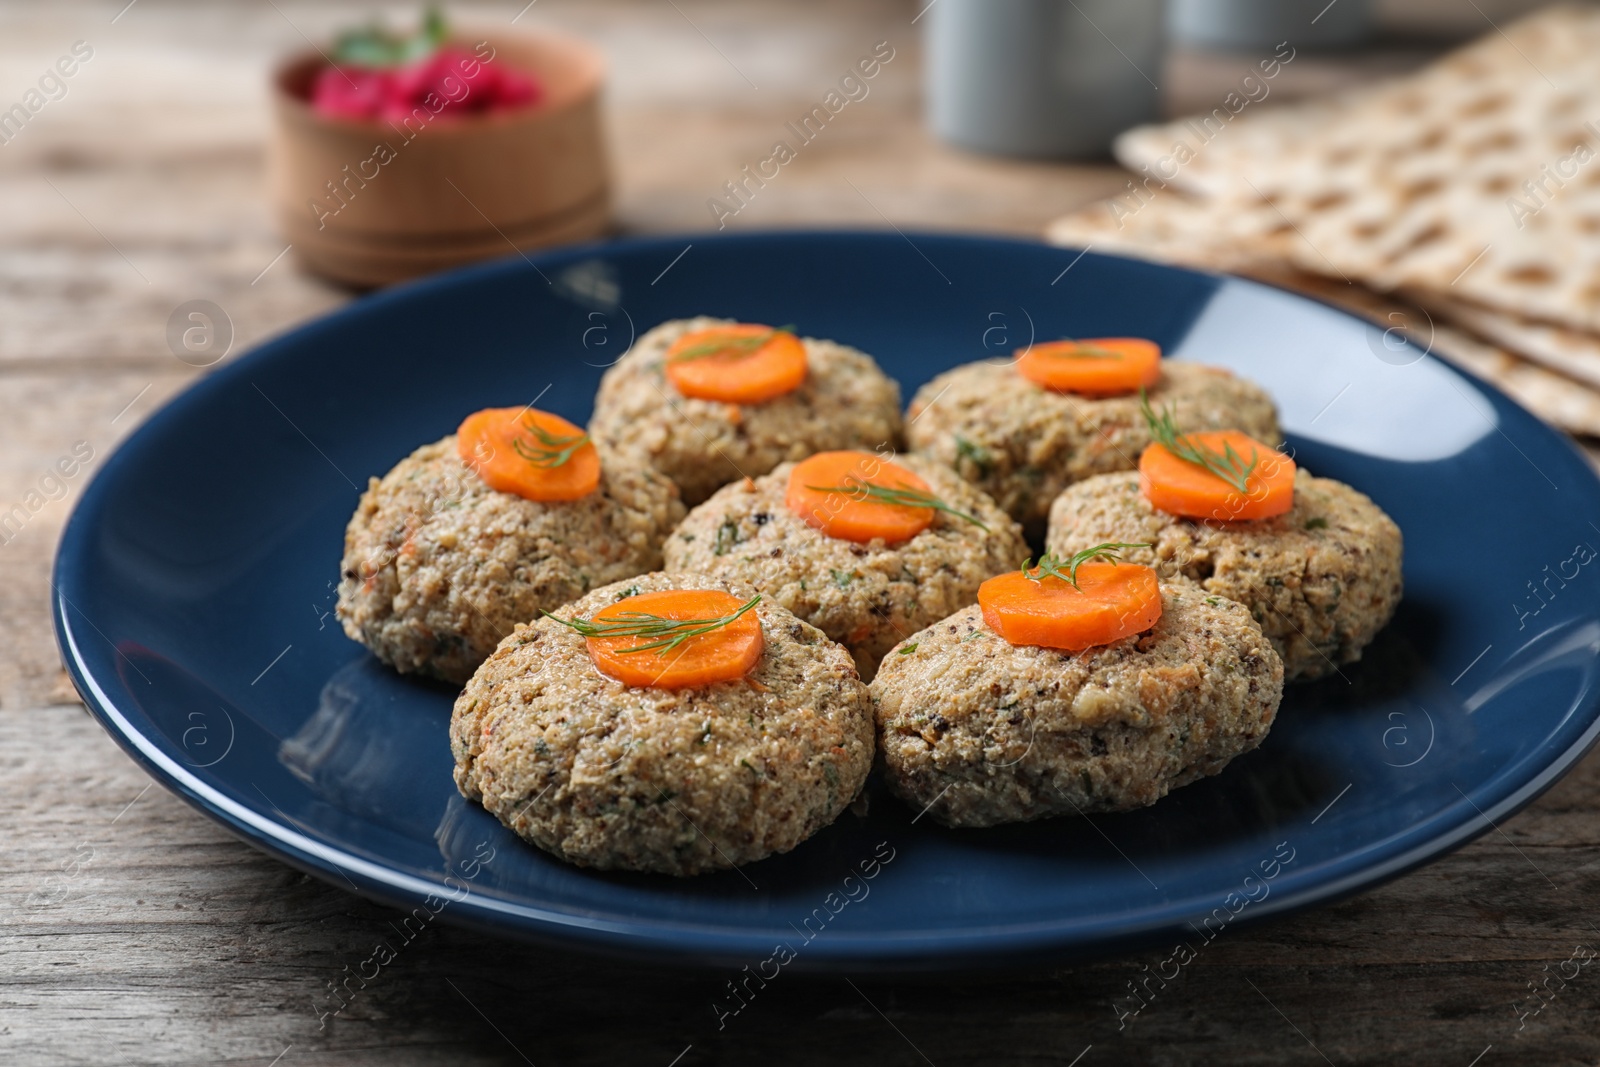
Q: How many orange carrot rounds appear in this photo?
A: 7